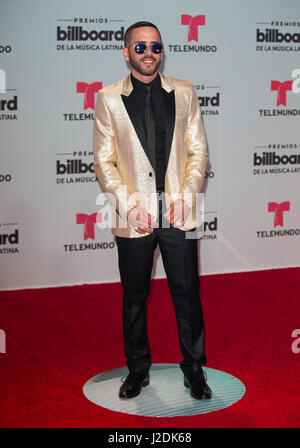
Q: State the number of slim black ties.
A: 1